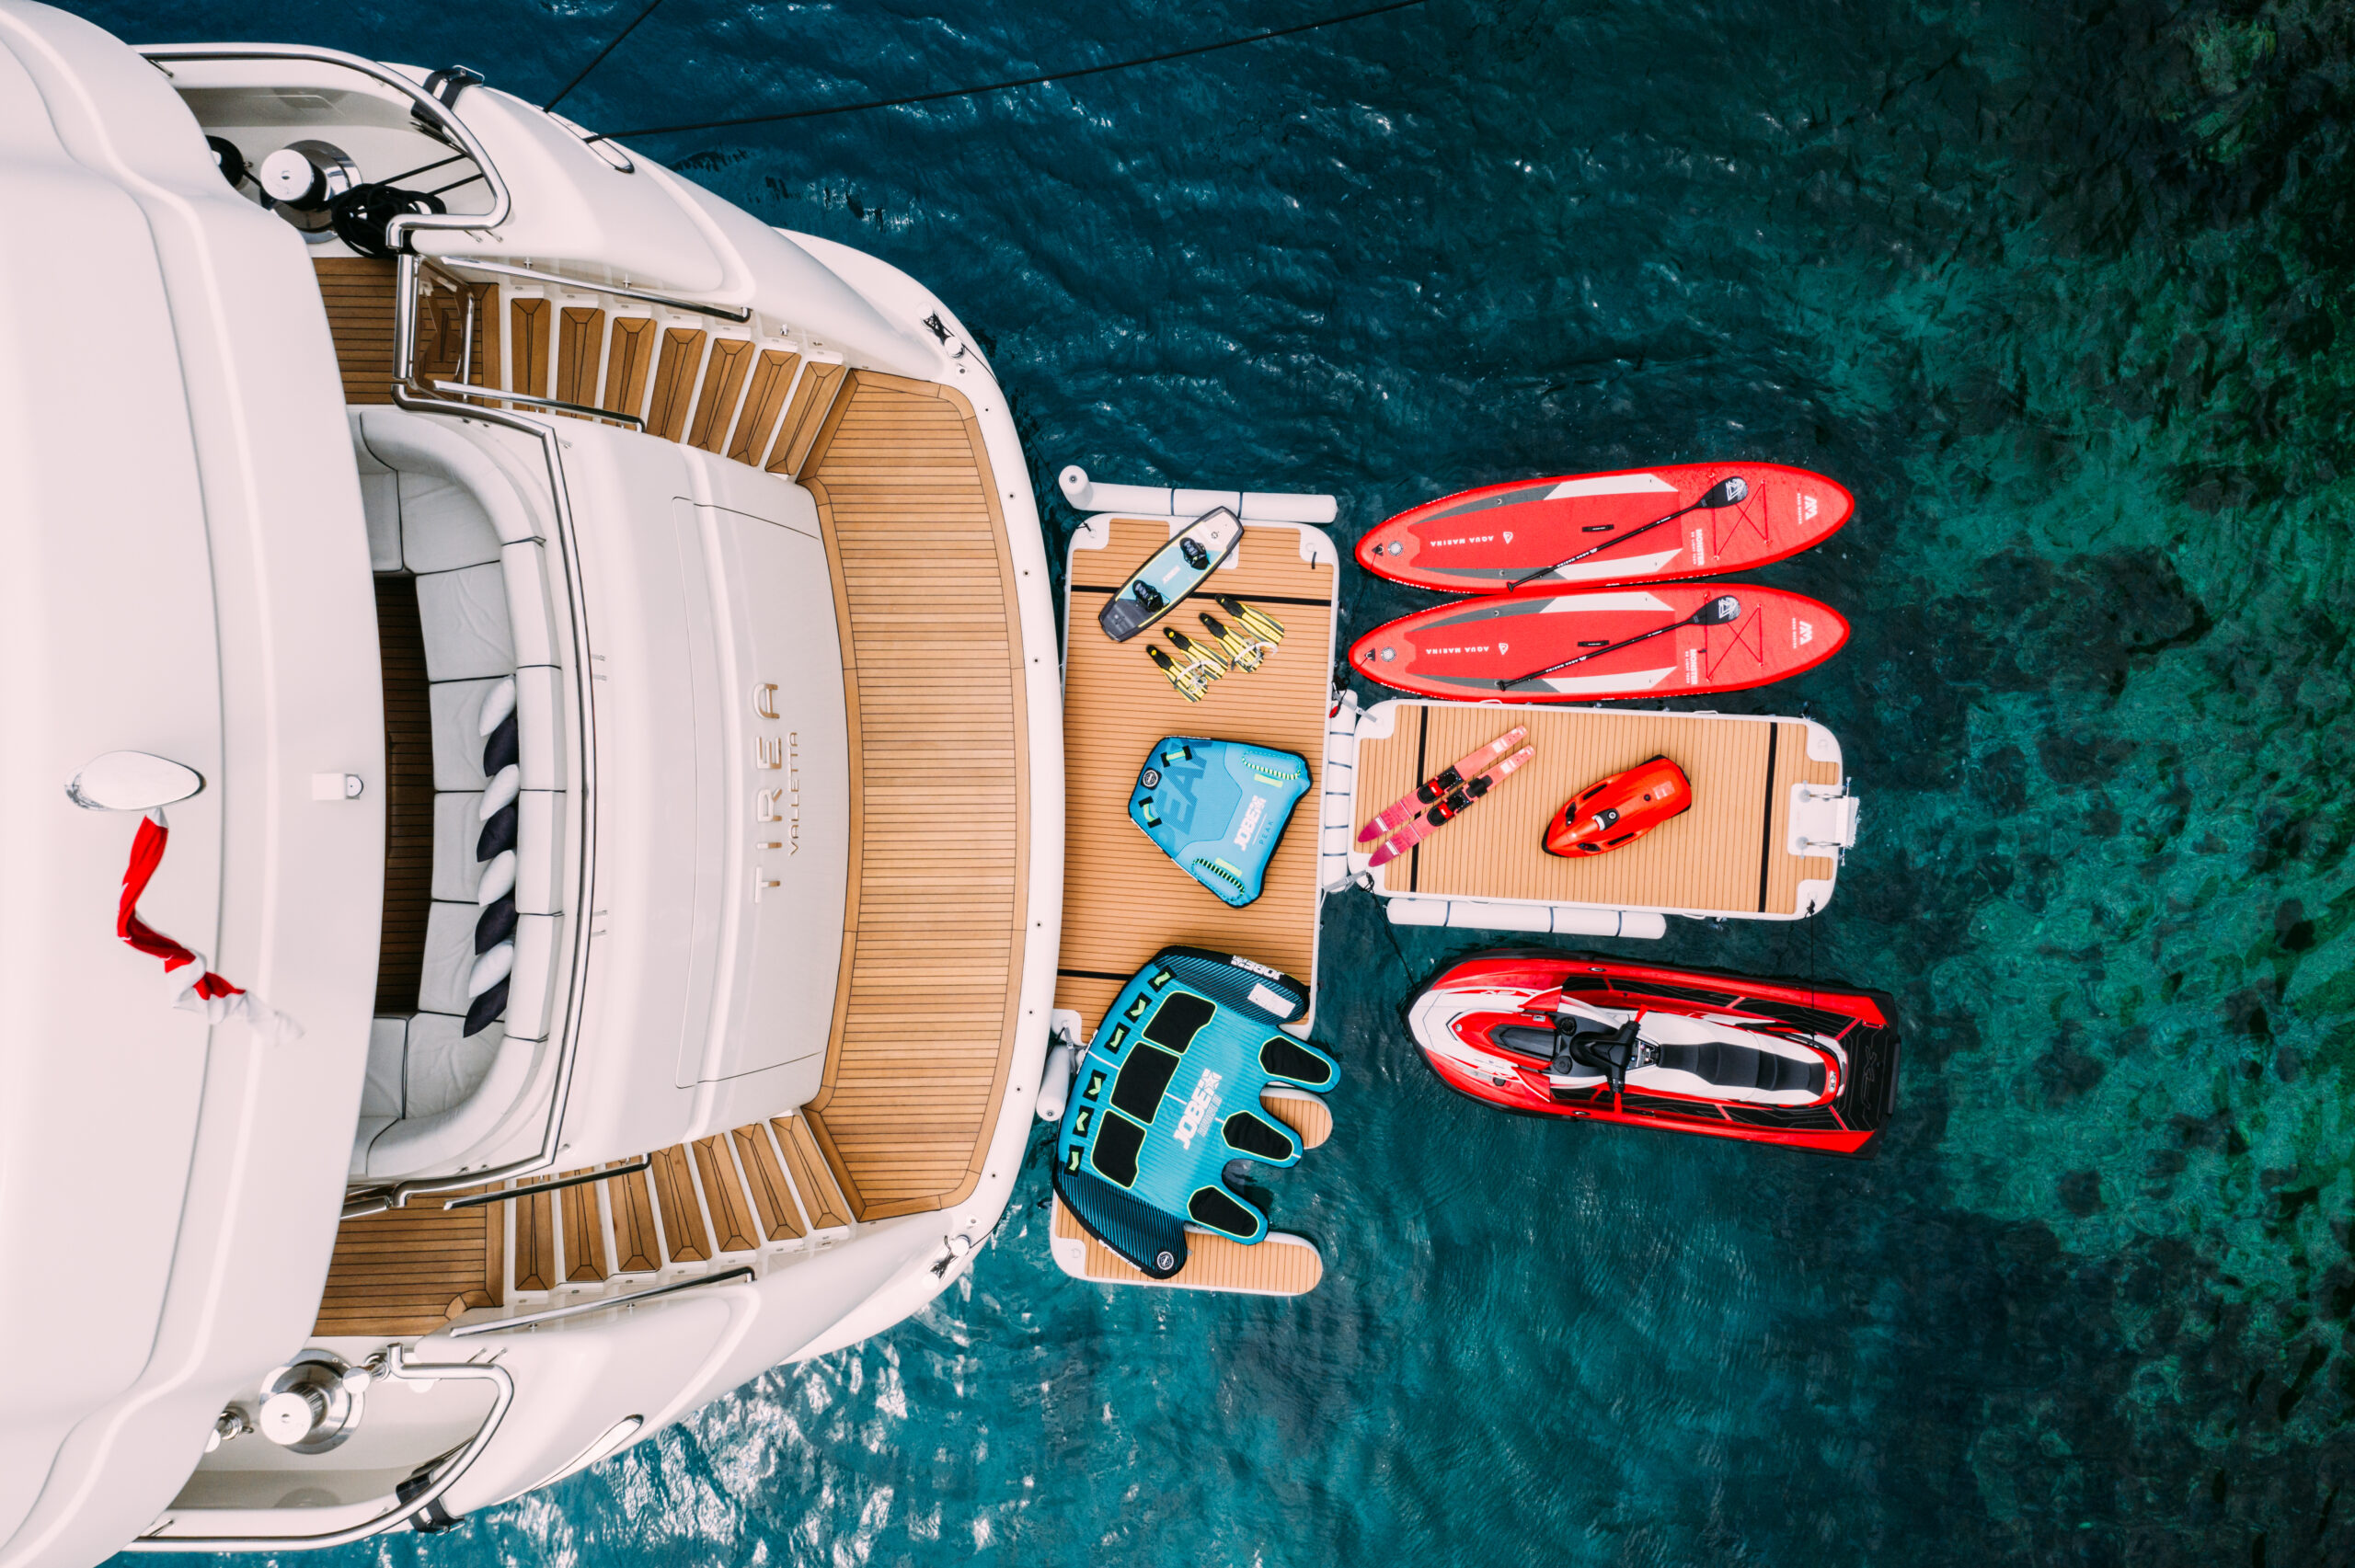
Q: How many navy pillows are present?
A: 4